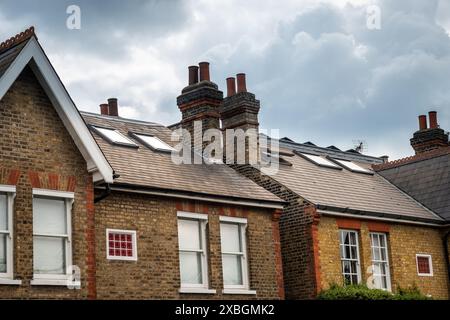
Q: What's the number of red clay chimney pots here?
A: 8